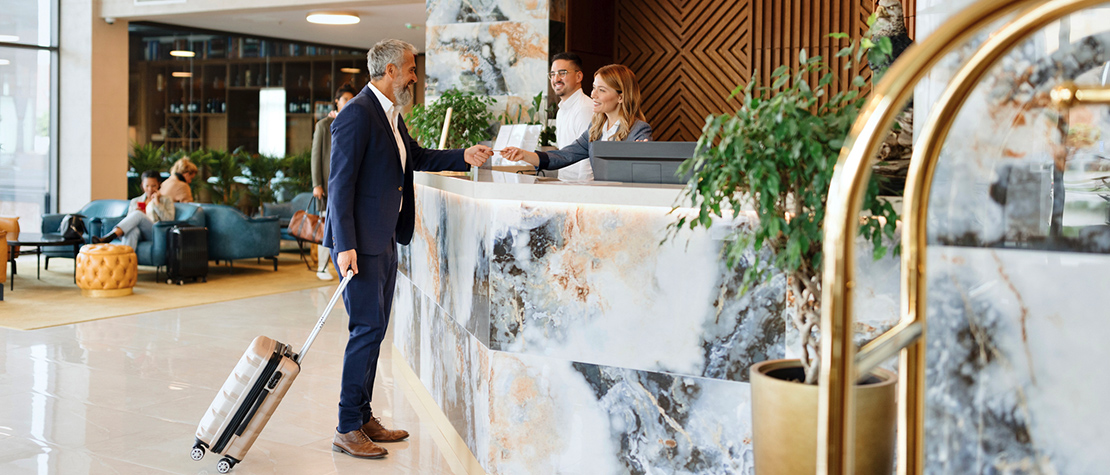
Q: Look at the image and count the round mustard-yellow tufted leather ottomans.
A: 1